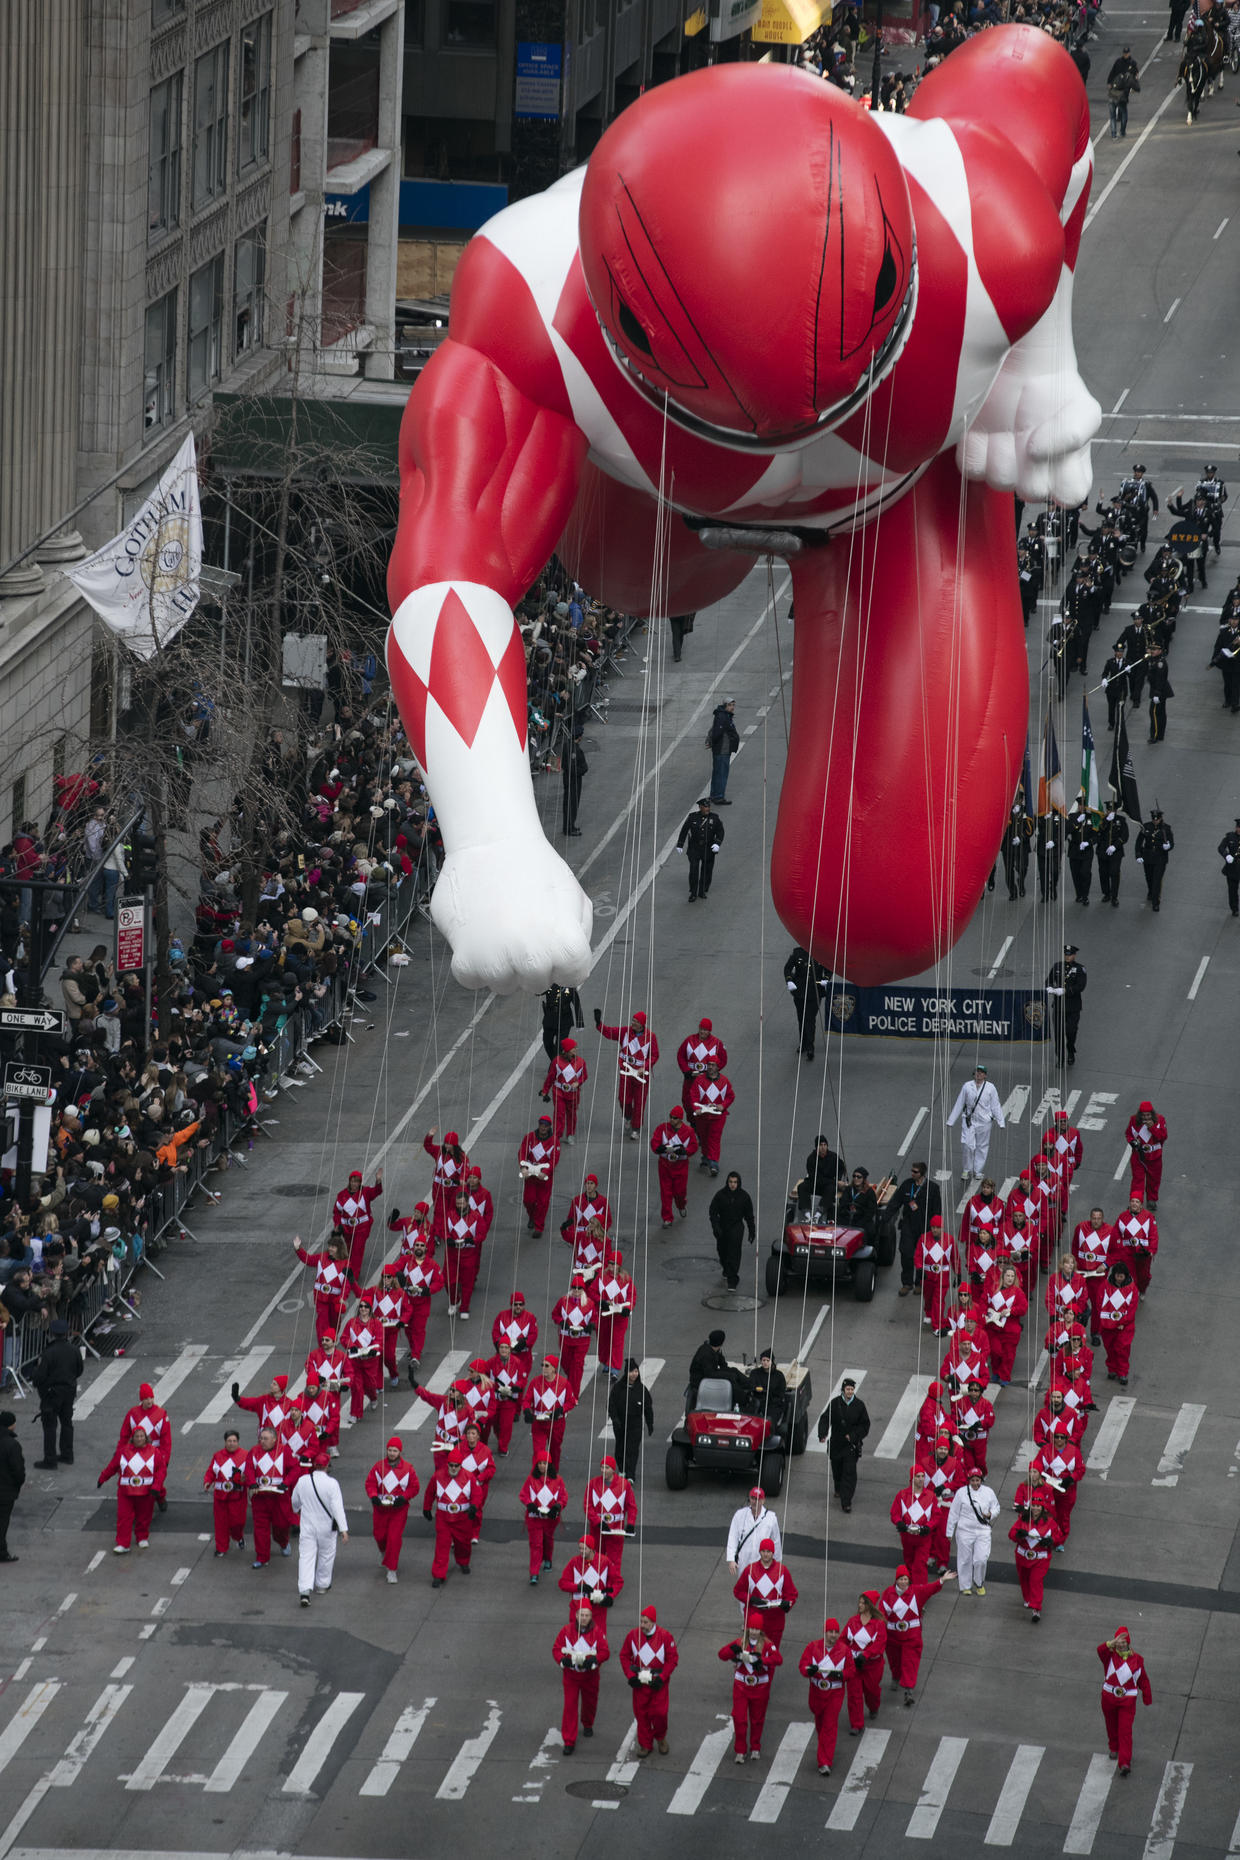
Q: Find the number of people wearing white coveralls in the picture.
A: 4